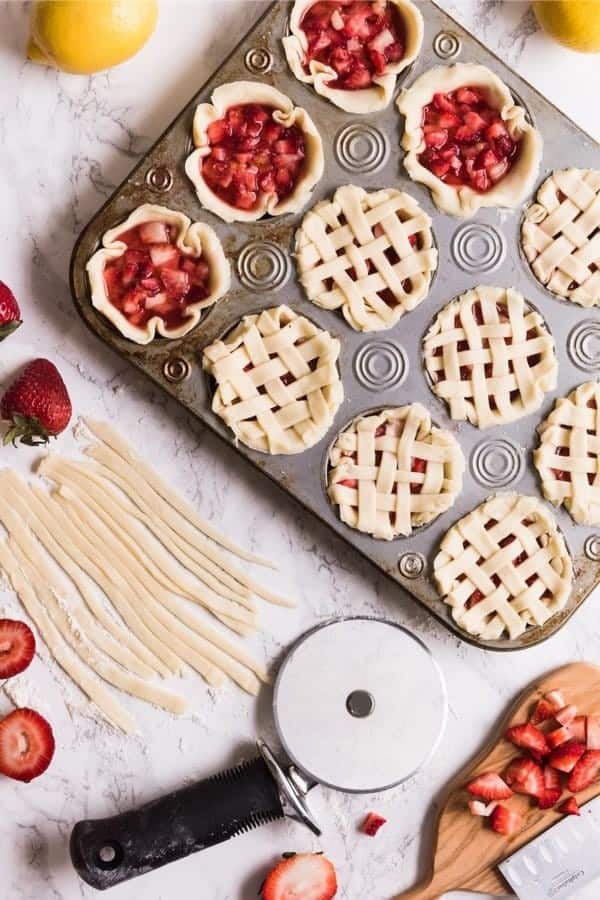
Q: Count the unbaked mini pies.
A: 11